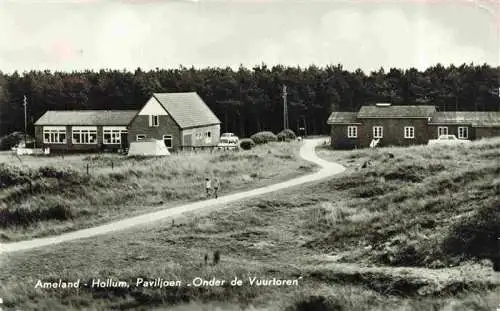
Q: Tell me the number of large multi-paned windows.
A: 3